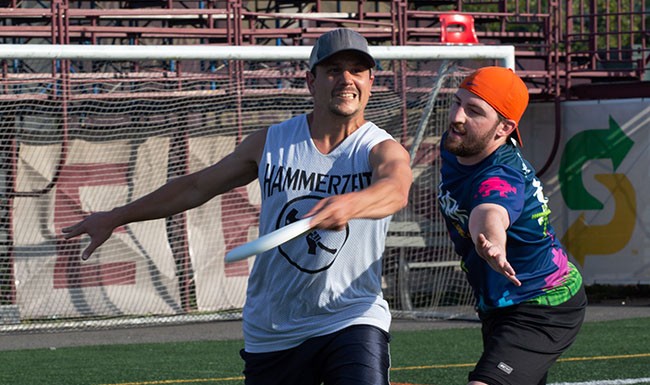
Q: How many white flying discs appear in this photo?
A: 1